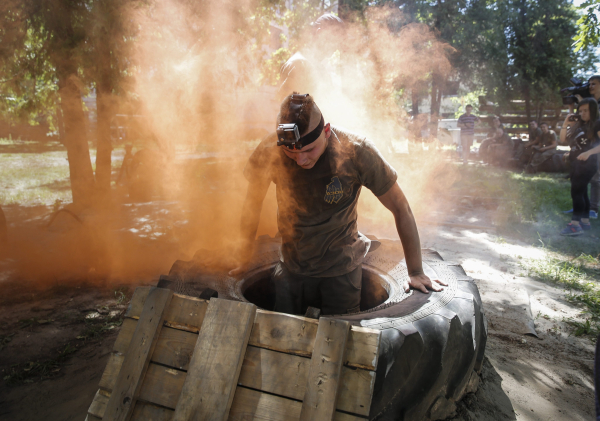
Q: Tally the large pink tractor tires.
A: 0